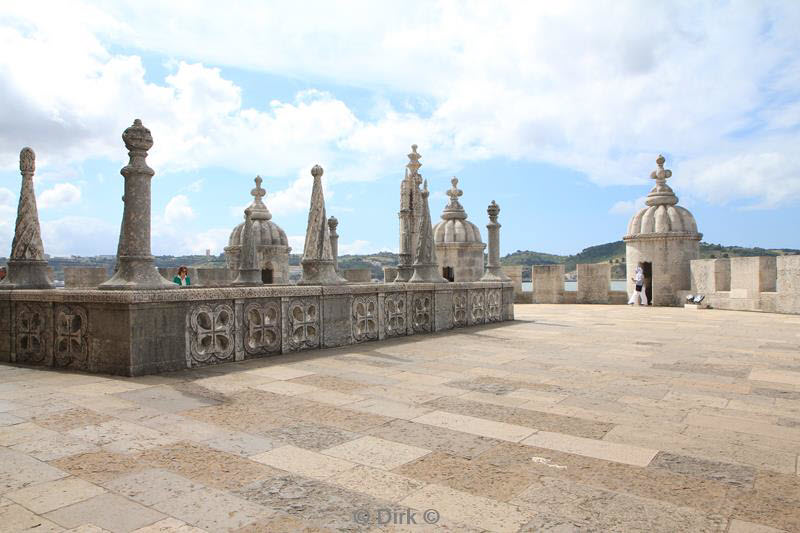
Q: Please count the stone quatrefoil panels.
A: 11